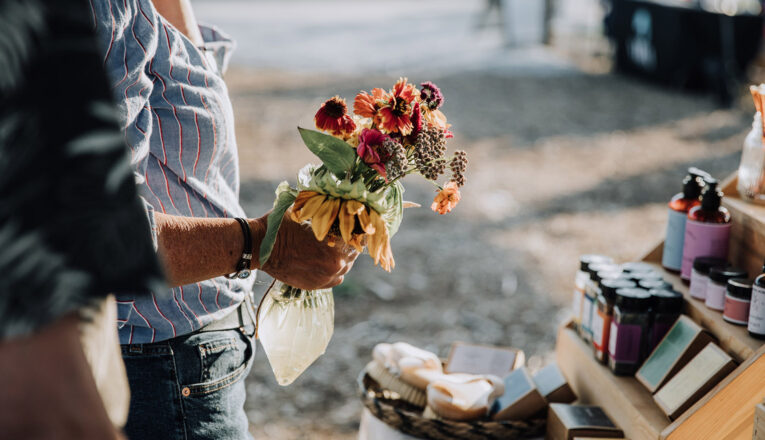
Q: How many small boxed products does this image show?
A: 6